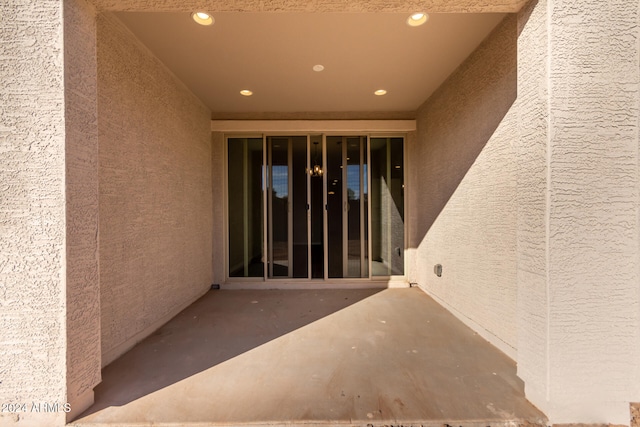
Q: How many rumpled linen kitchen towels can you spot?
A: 0